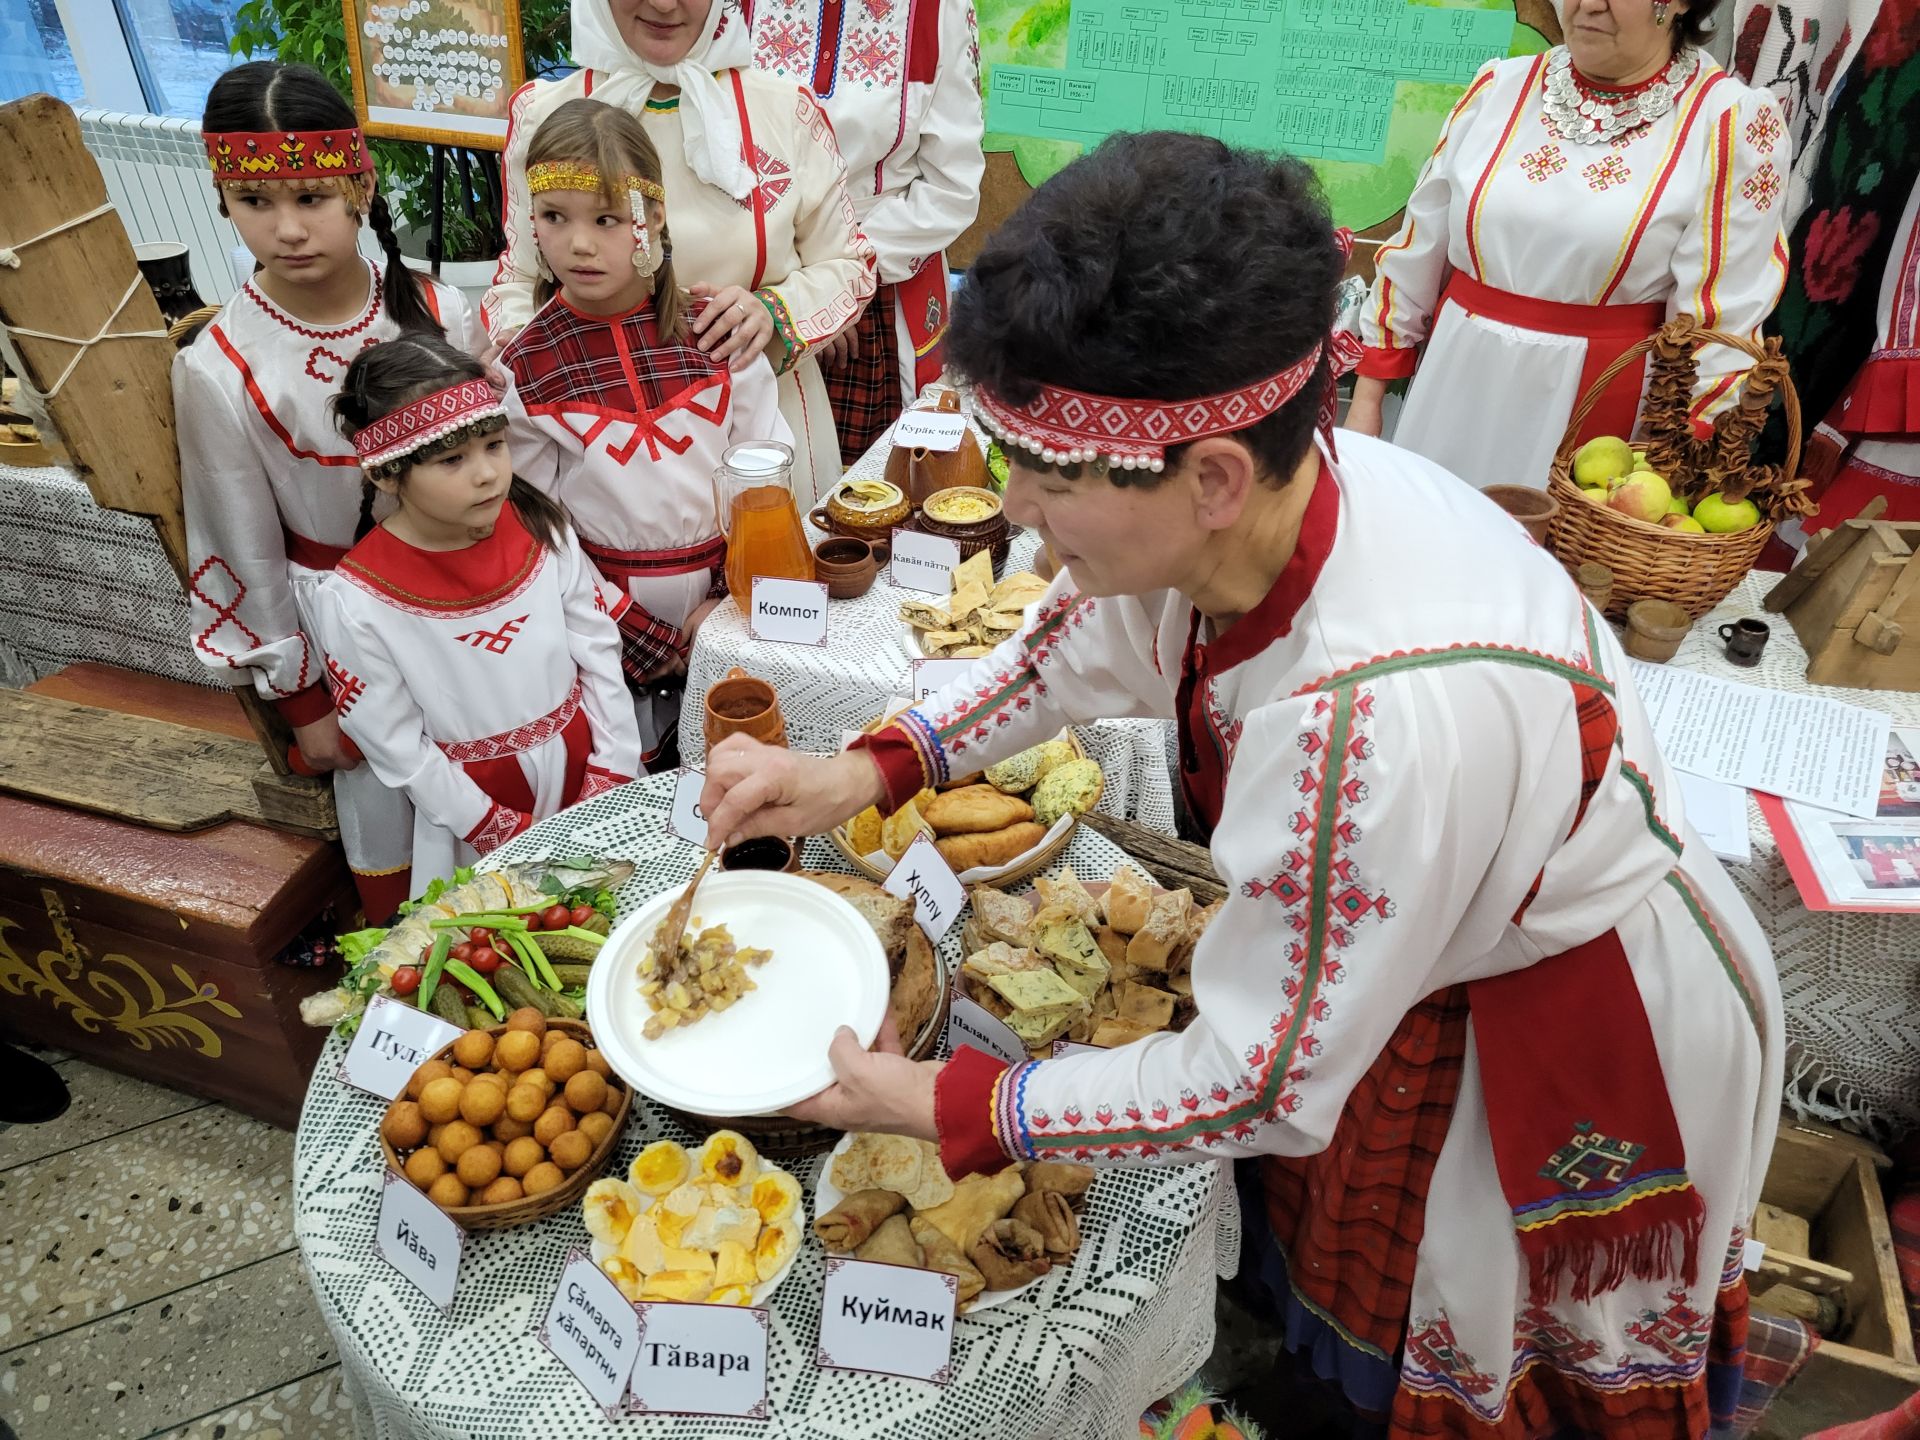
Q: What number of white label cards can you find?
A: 13